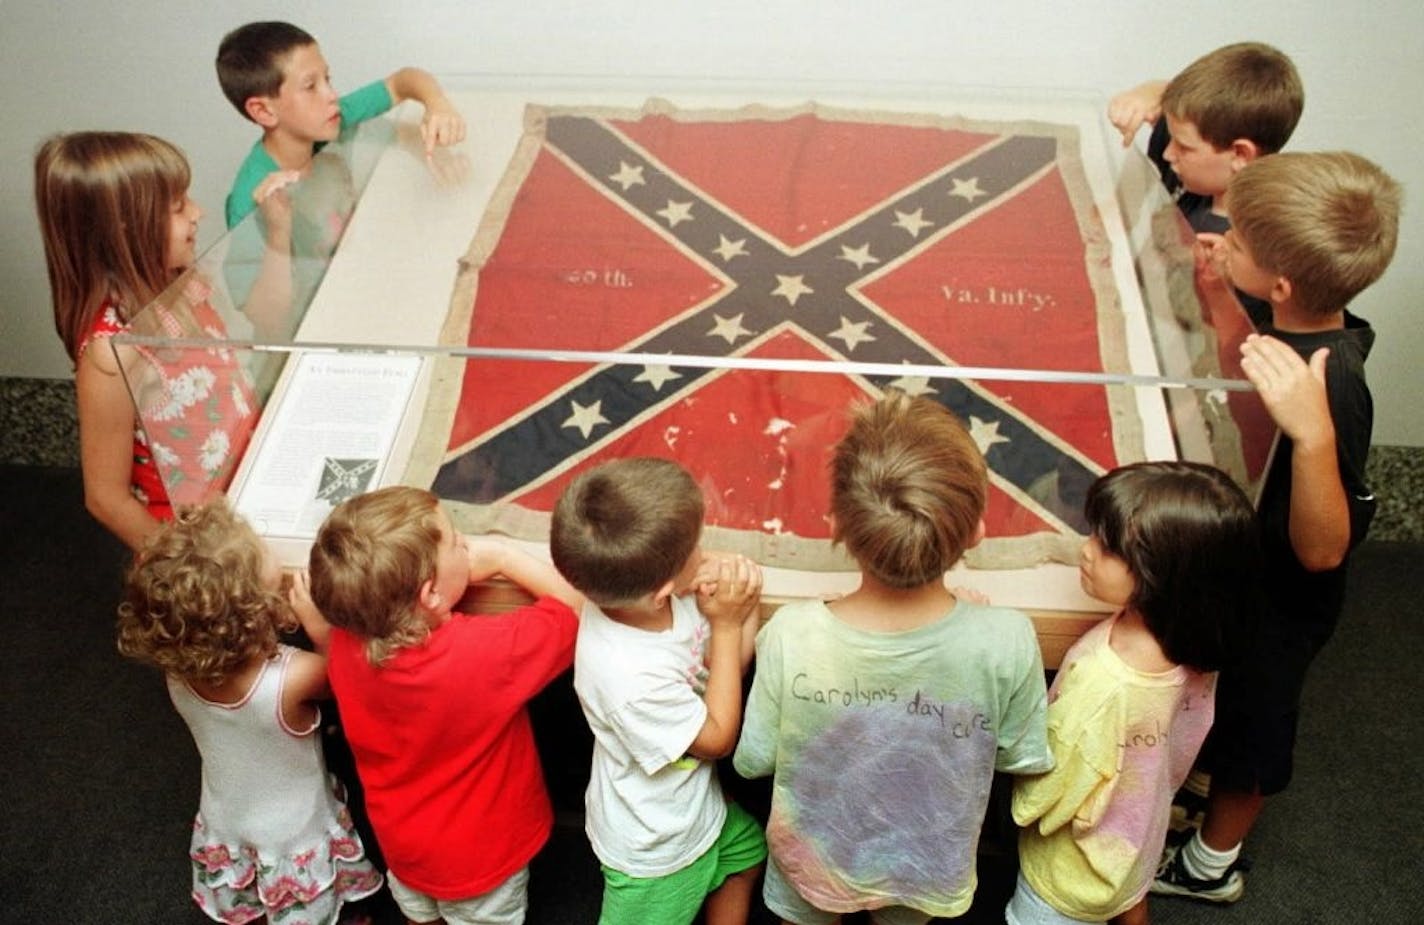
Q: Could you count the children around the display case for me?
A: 9